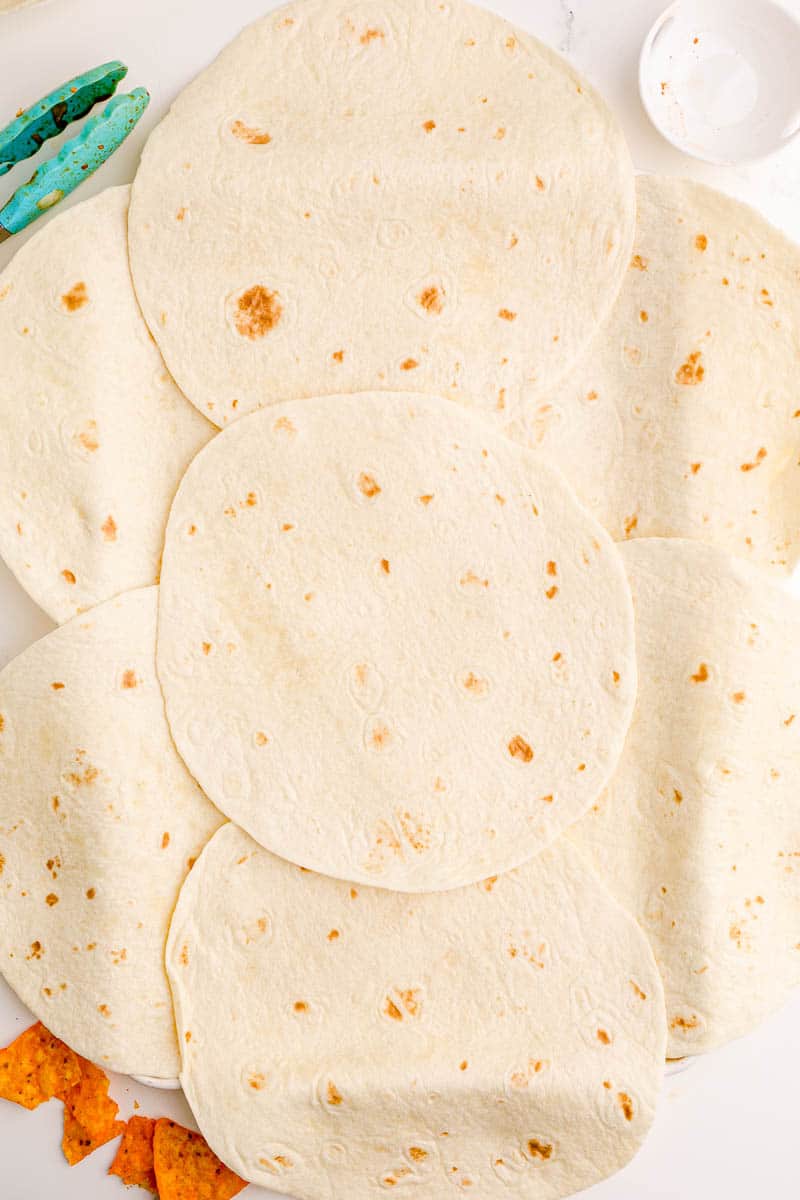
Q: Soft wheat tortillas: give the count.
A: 7